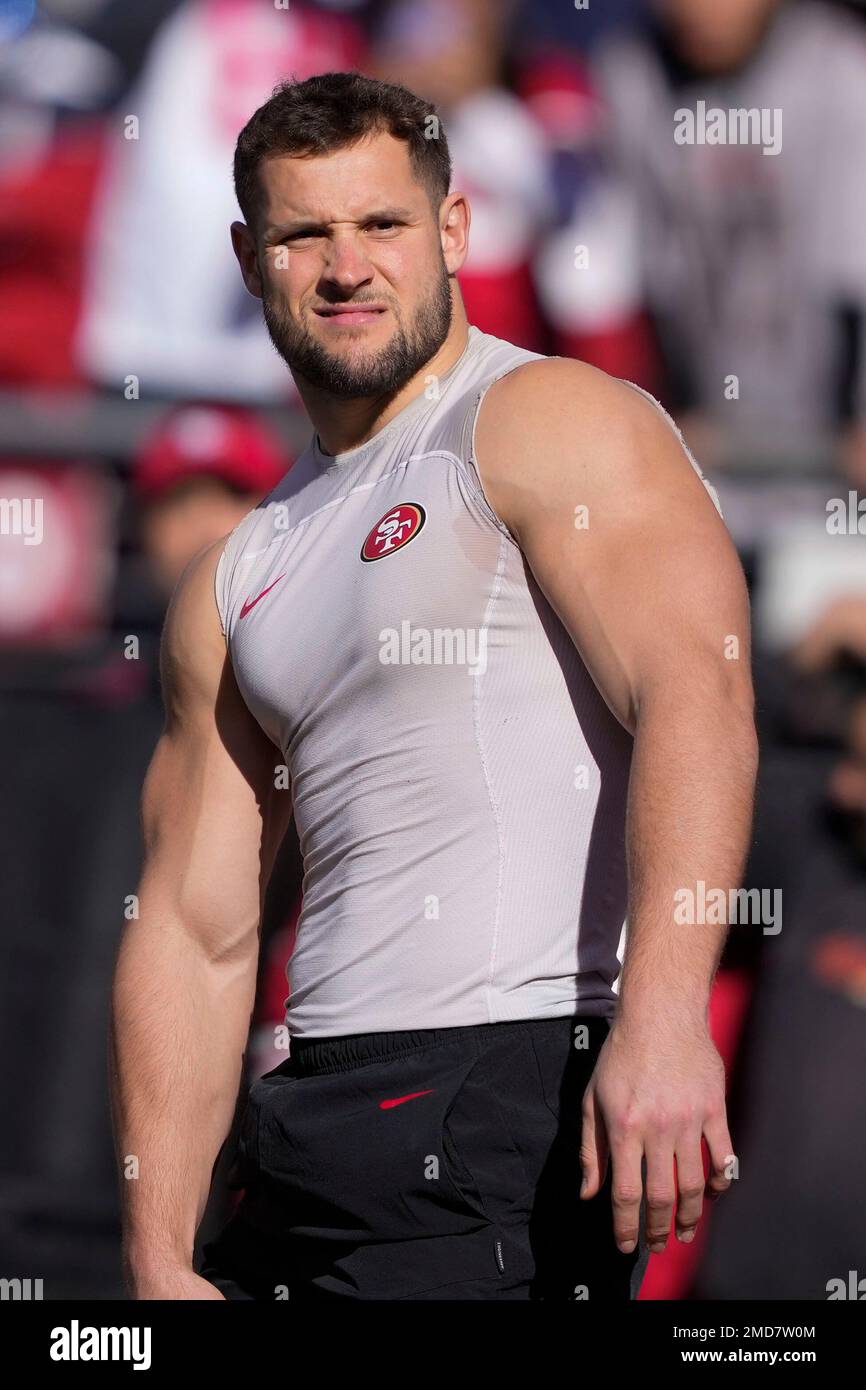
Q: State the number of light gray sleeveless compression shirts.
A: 1